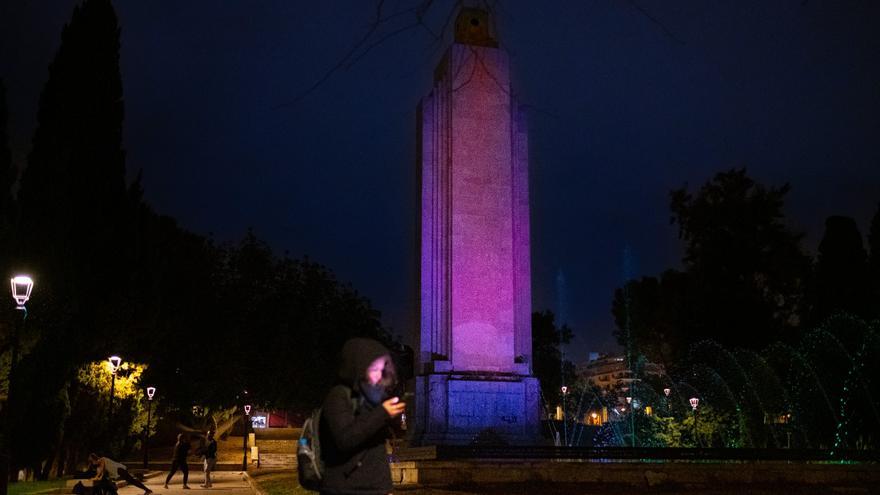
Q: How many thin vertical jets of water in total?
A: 2